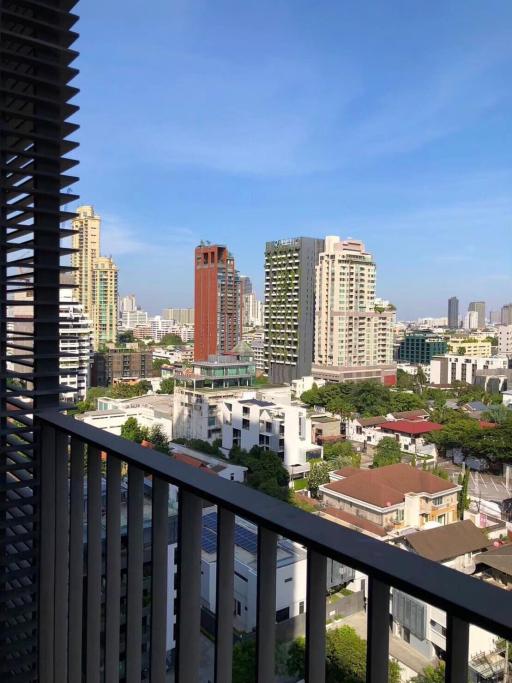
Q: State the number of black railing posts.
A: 13